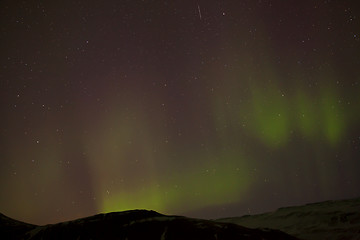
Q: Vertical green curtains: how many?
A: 3